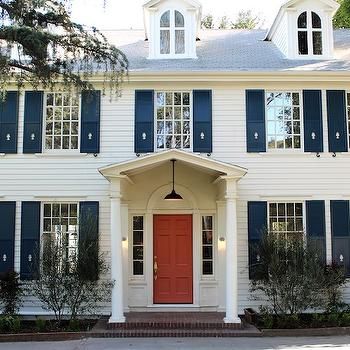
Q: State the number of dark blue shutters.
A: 14